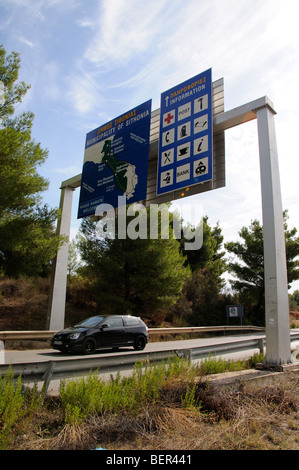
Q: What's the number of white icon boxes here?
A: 12